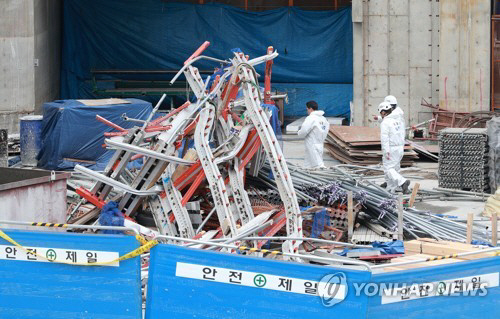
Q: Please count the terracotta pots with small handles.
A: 0